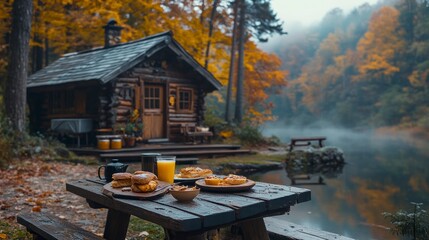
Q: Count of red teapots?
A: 0